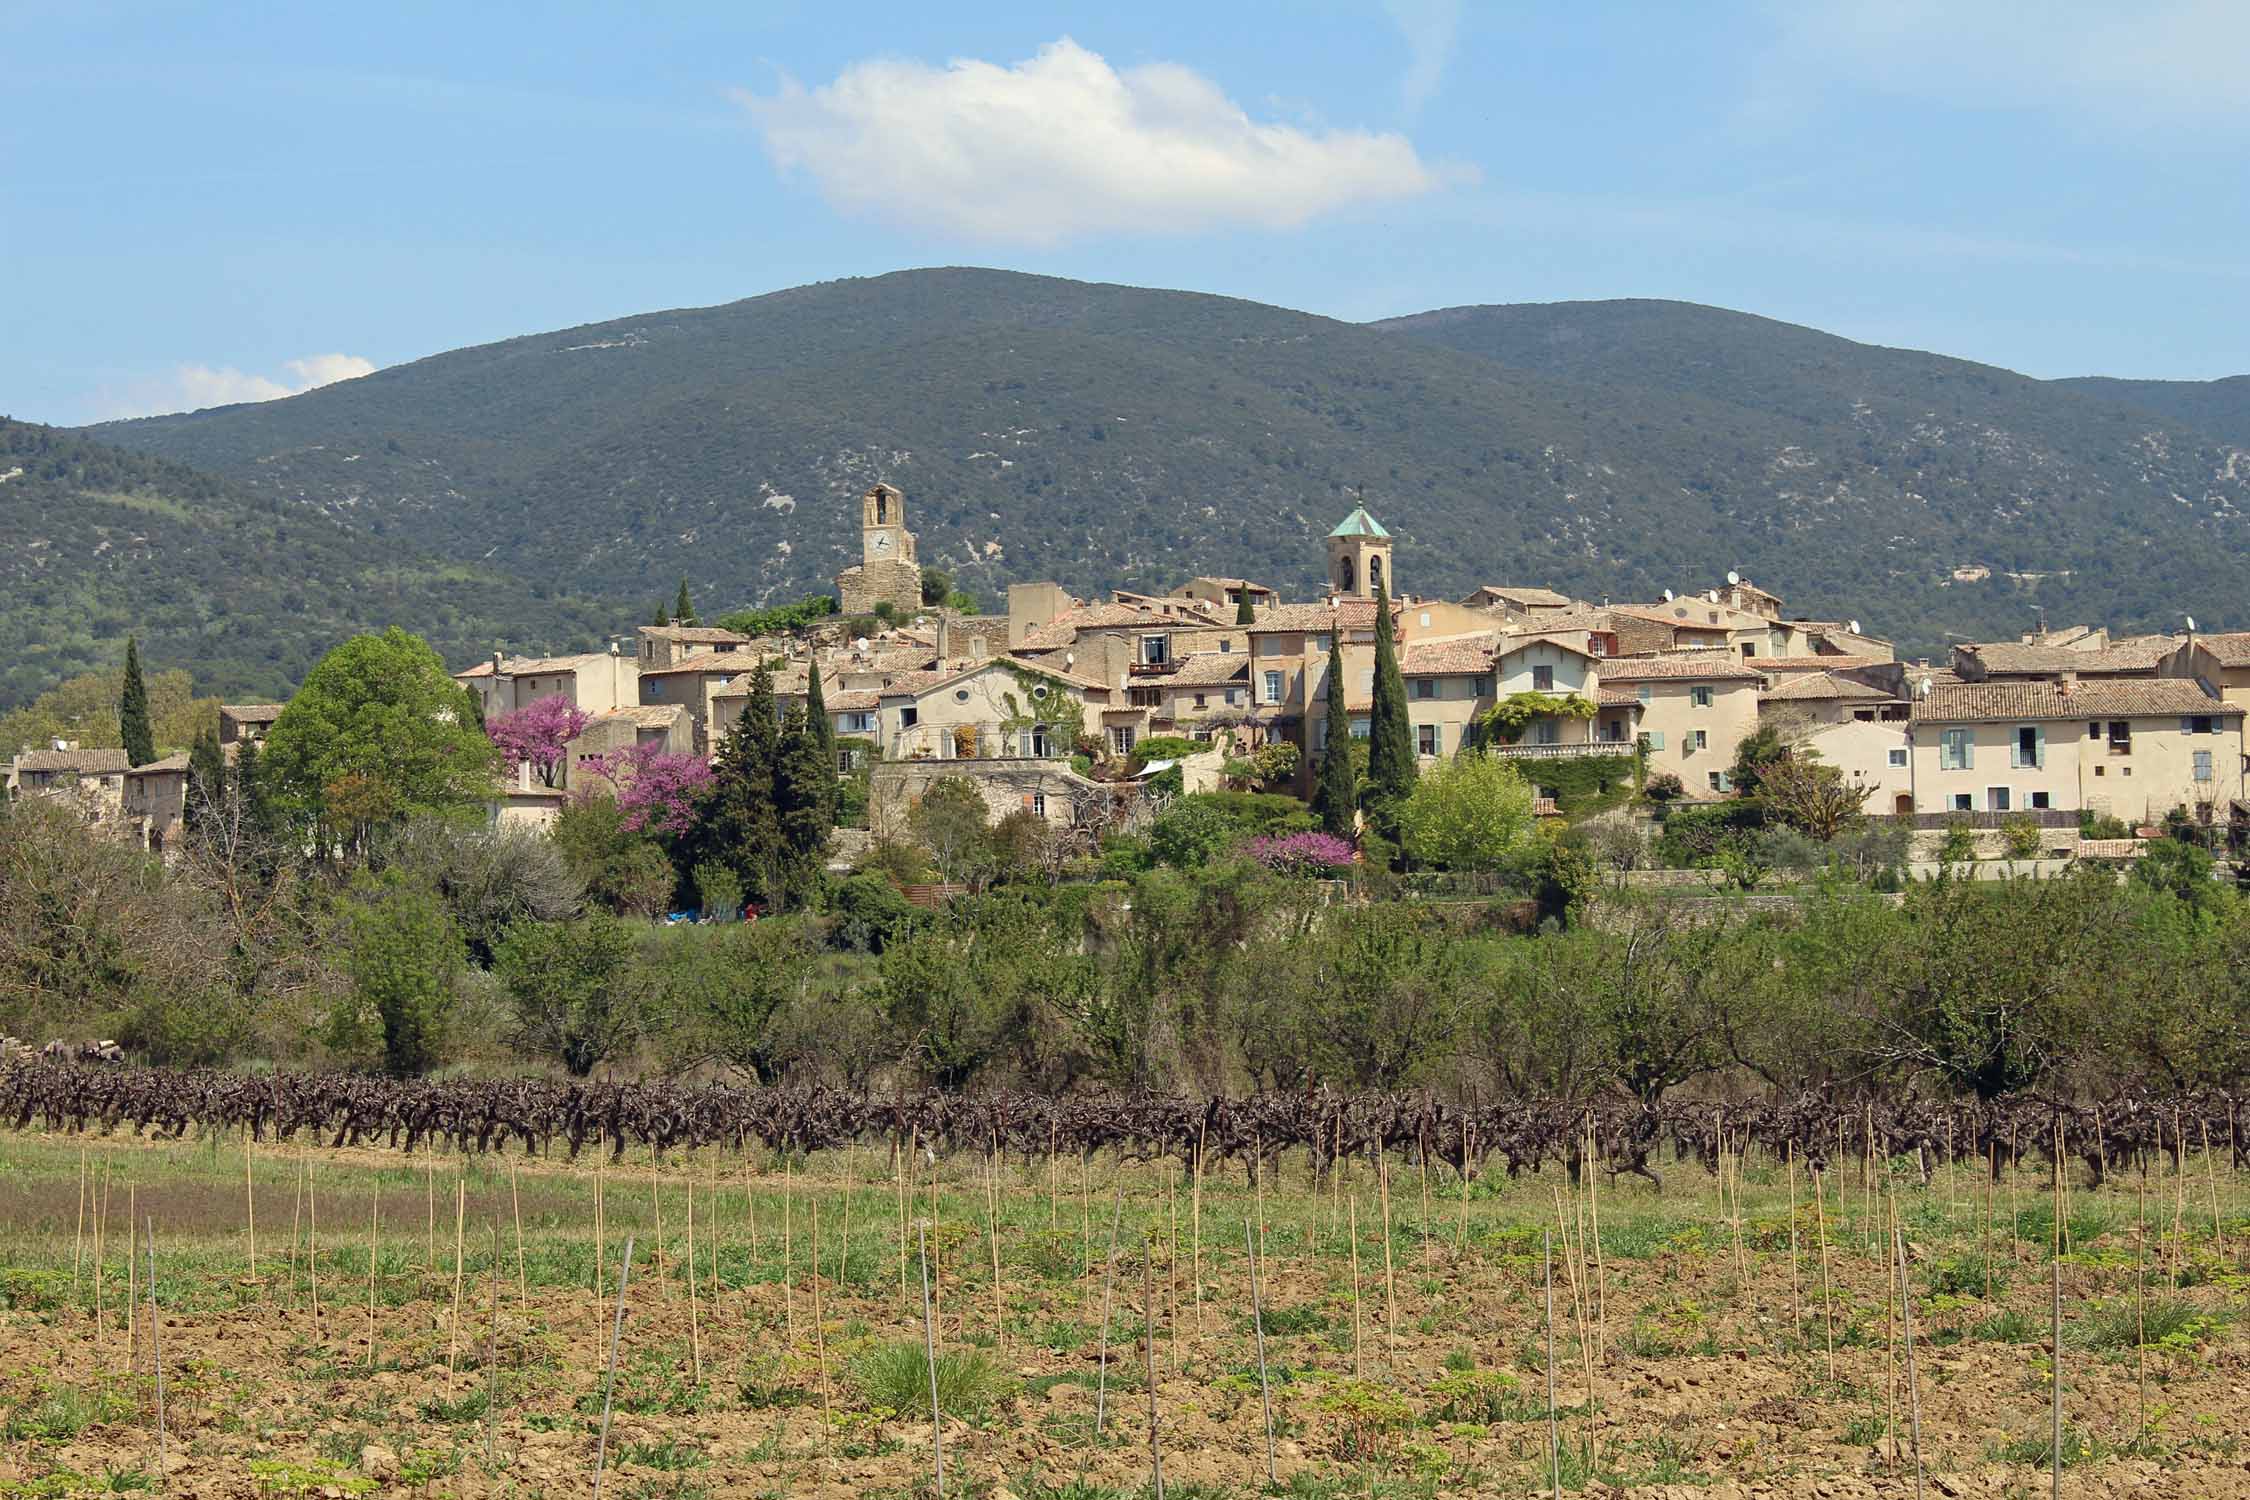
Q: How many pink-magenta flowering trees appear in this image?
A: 3